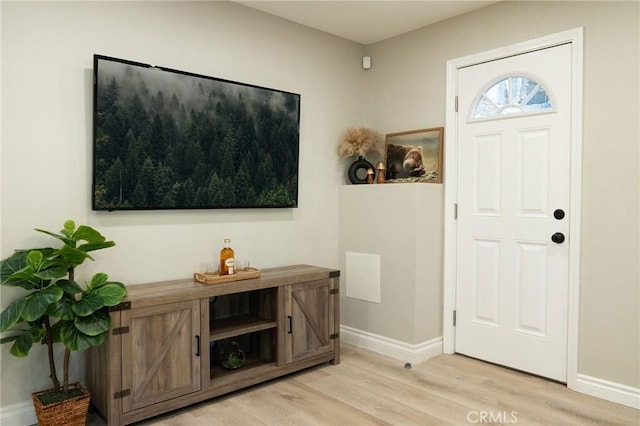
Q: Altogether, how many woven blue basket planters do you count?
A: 0